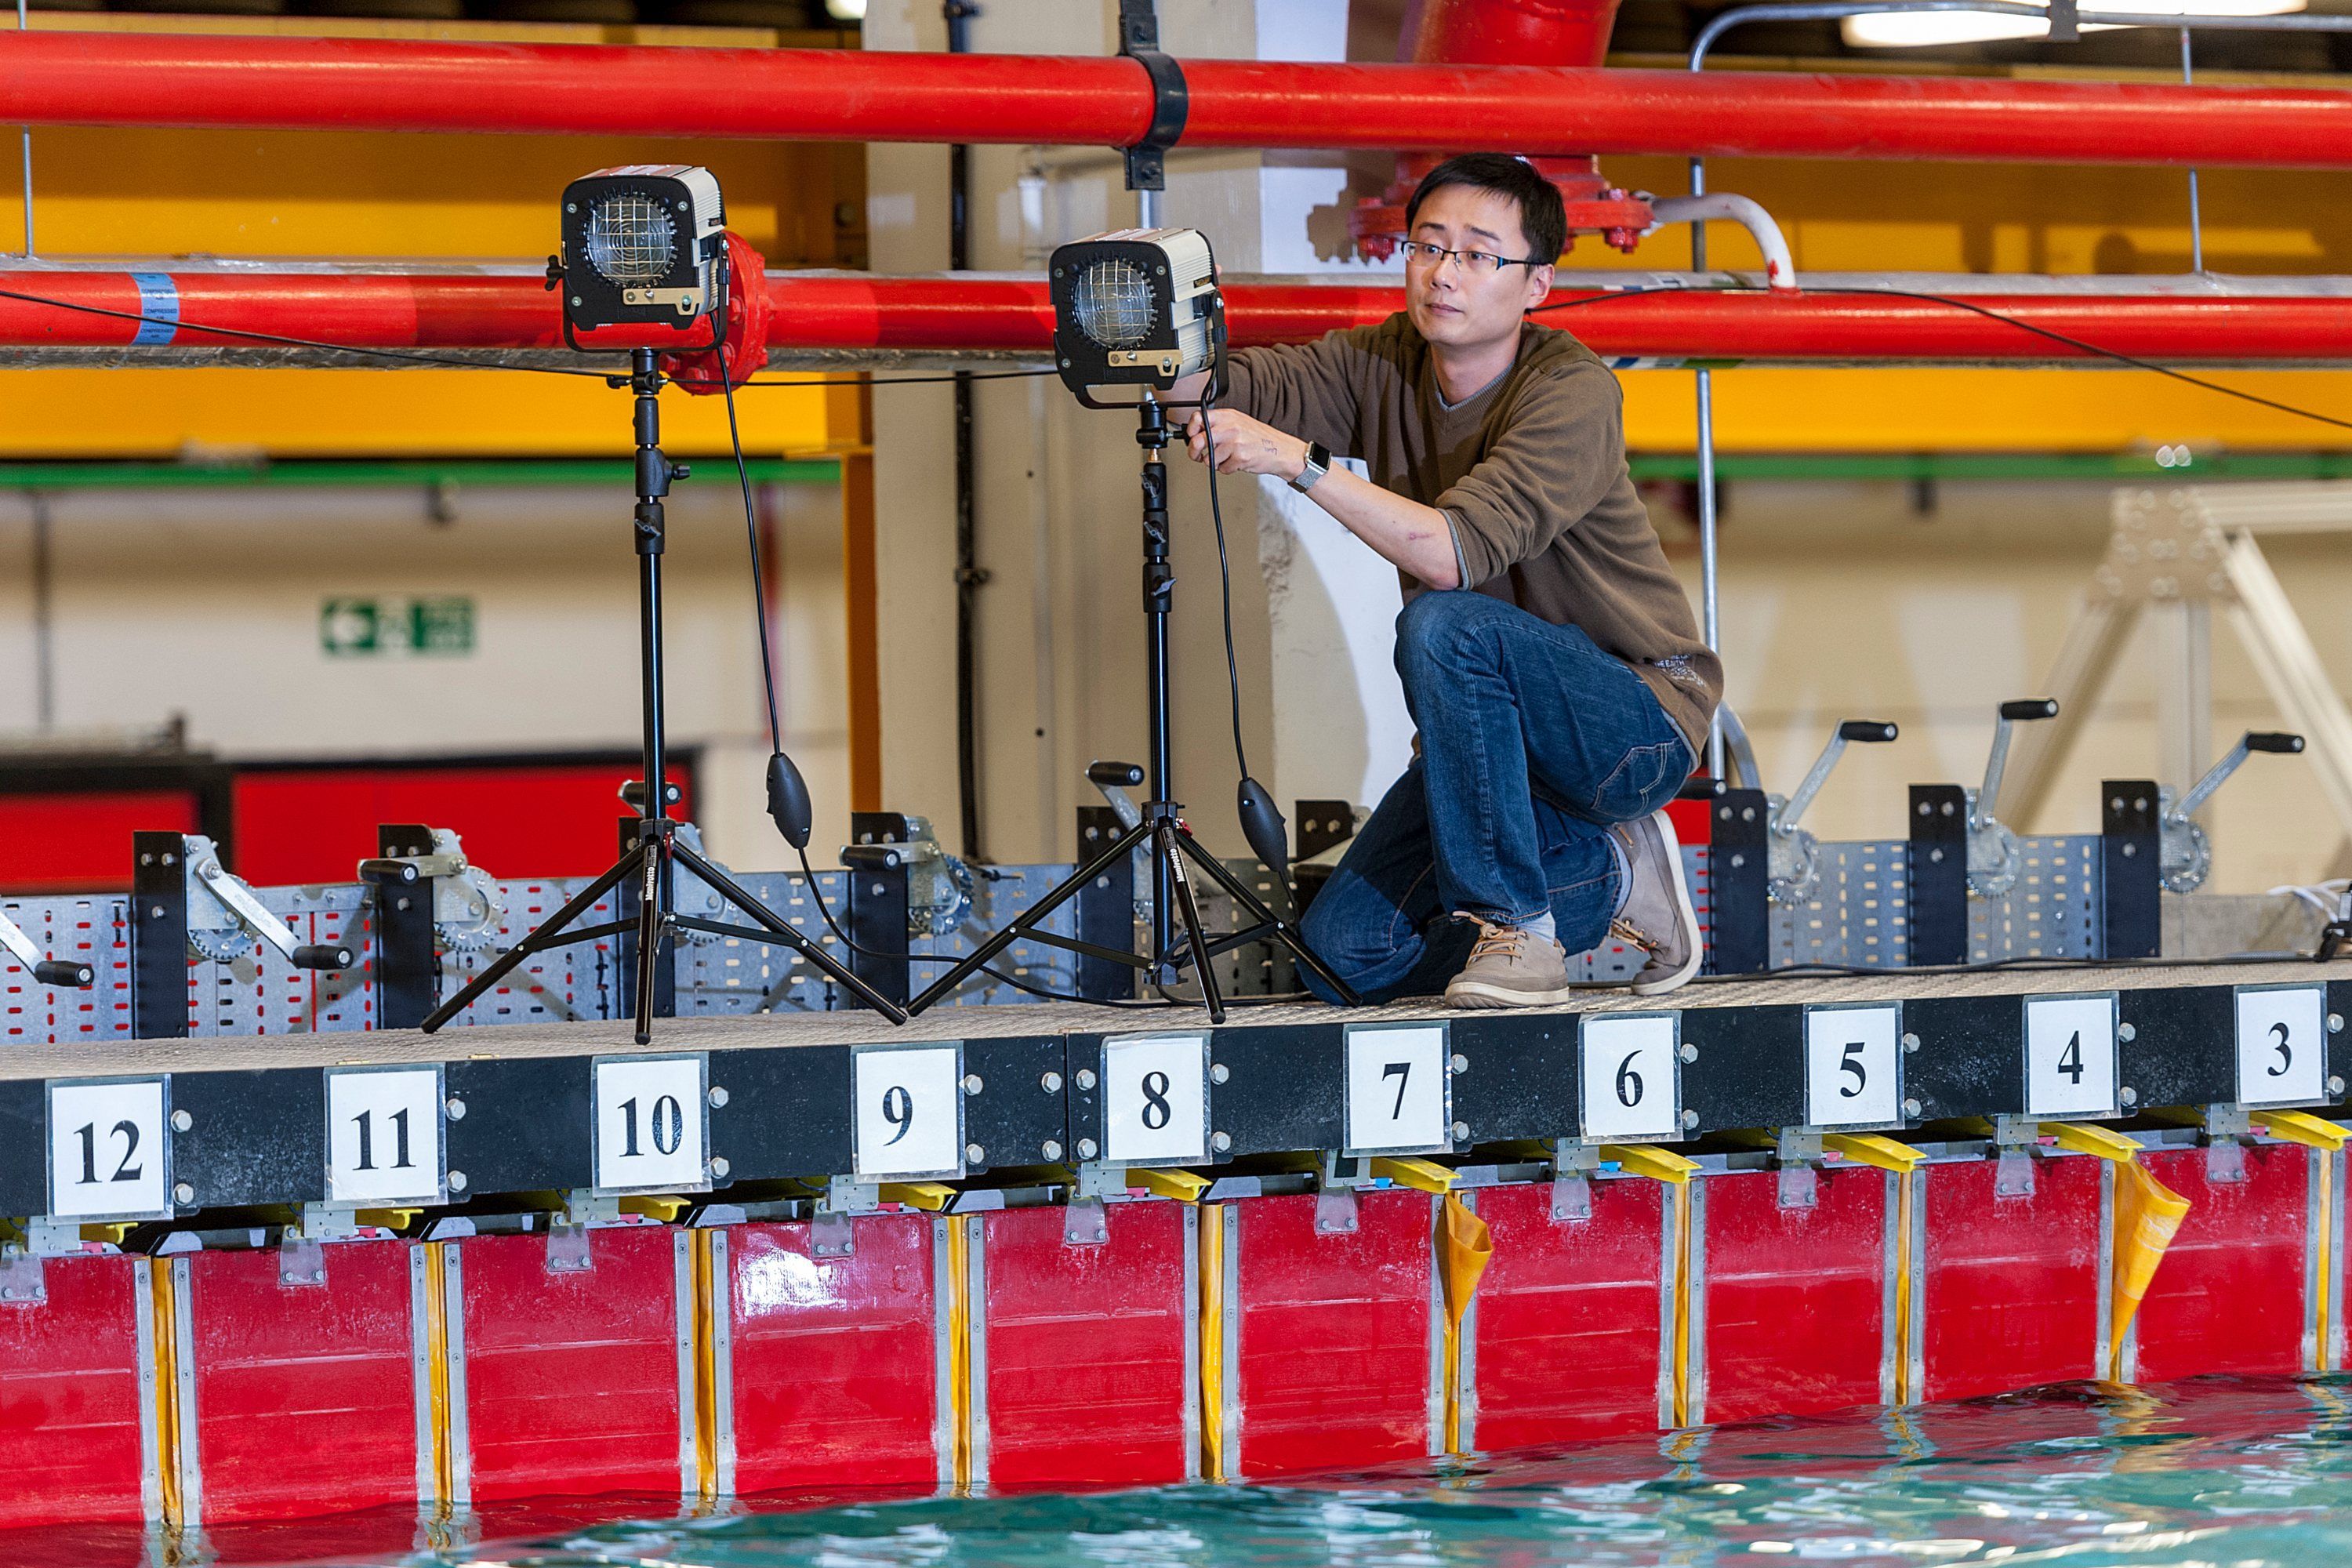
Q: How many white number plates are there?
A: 10